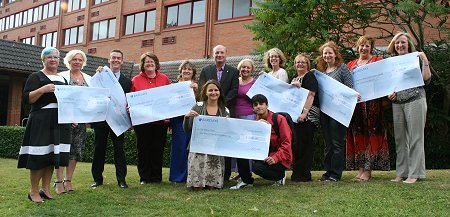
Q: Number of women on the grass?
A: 11